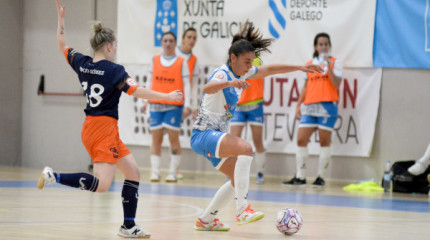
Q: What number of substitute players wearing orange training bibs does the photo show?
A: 4